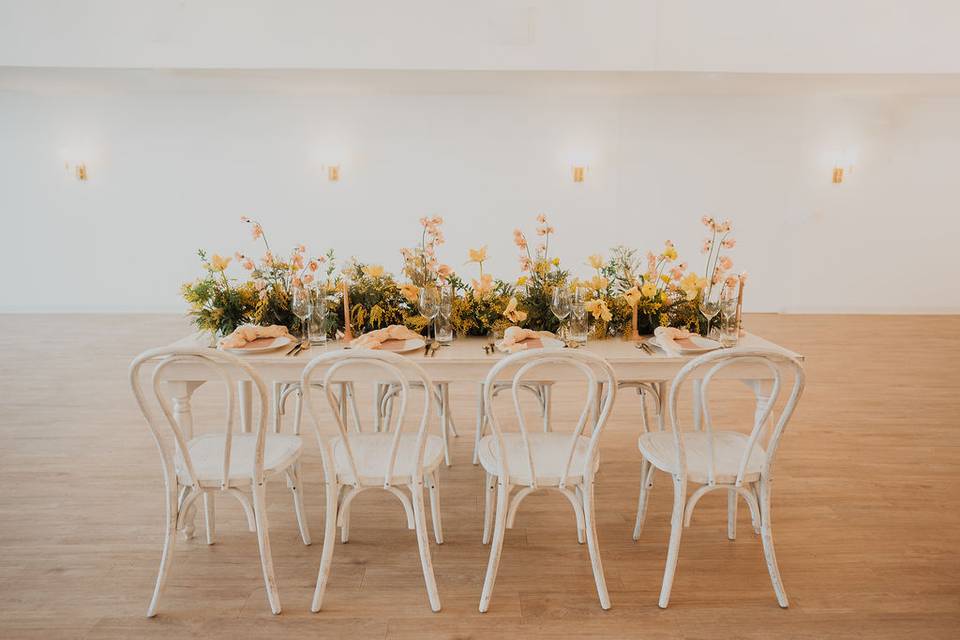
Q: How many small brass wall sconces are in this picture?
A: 4